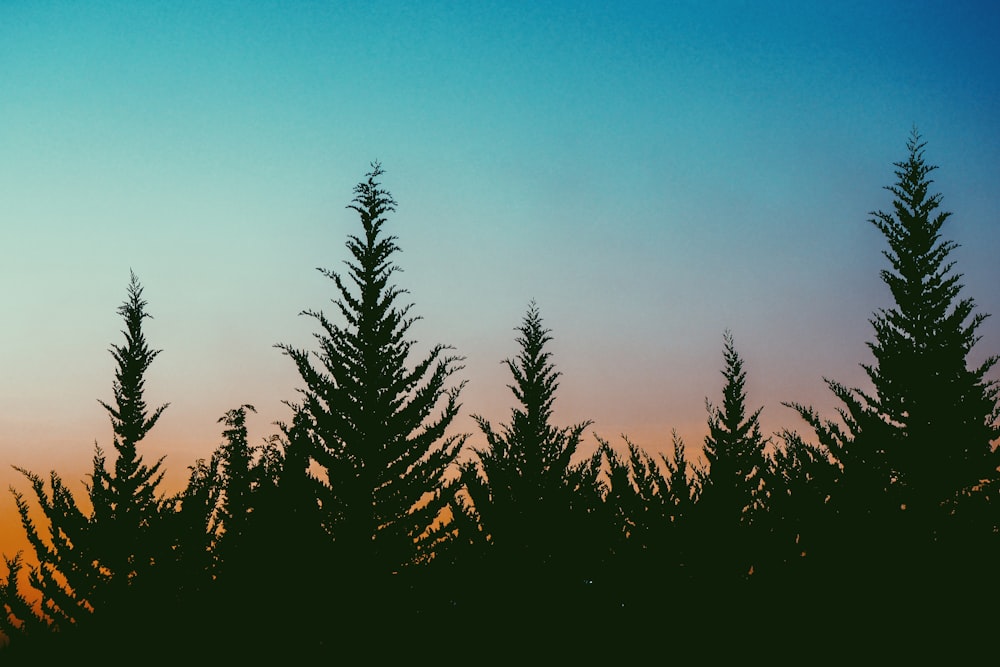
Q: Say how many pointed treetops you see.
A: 5